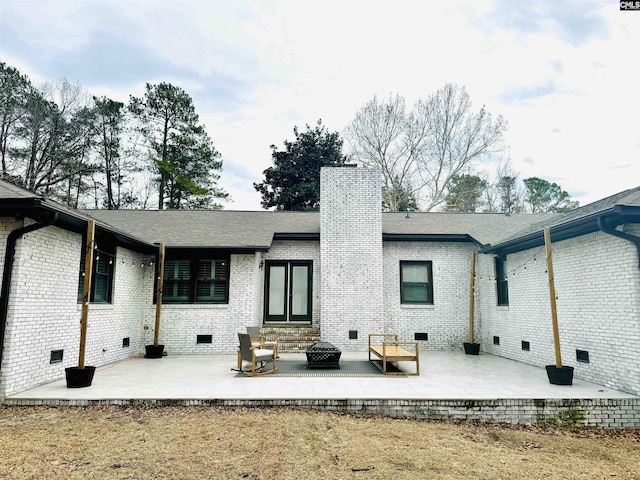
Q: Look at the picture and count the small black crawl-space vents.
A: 8